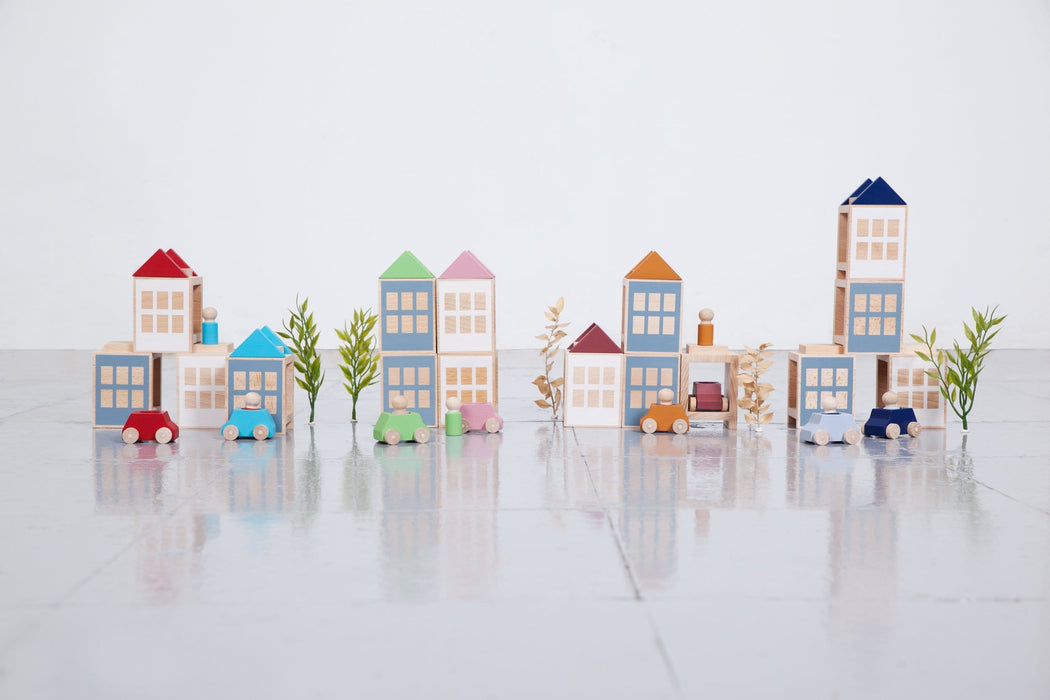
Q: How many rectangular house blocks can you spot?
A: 15